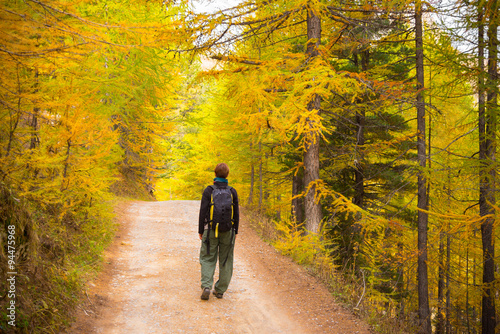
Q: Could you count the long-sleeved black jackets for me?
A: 1